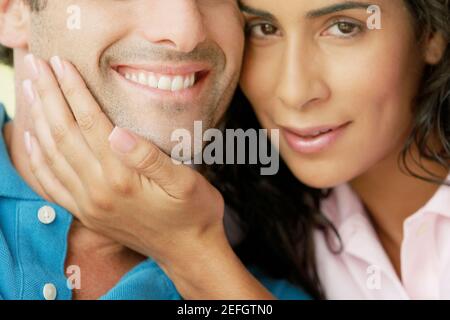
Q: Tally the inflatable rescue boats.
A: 0